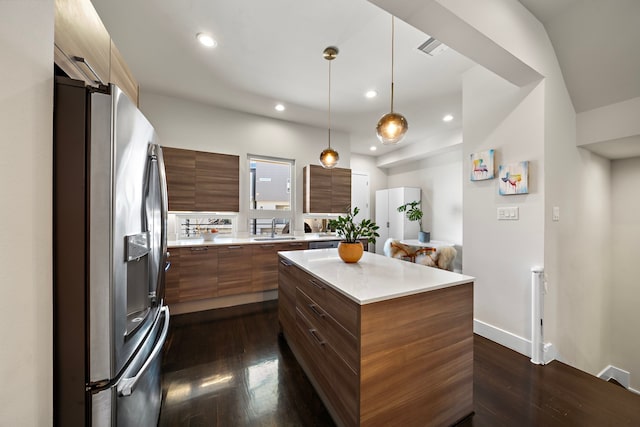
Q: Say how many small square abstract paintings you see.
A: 2